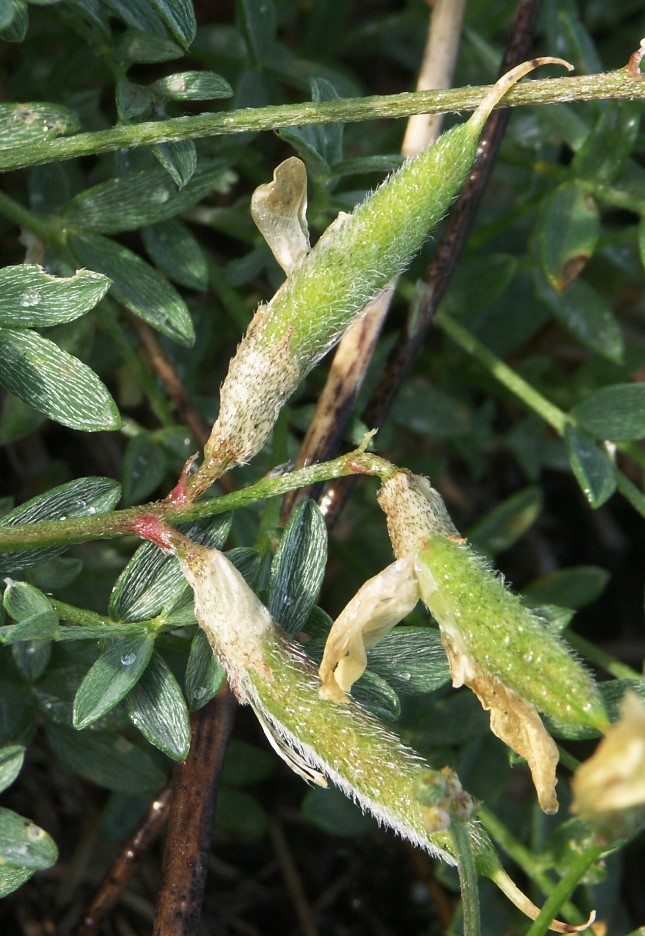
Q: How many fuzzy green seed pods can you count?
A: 3